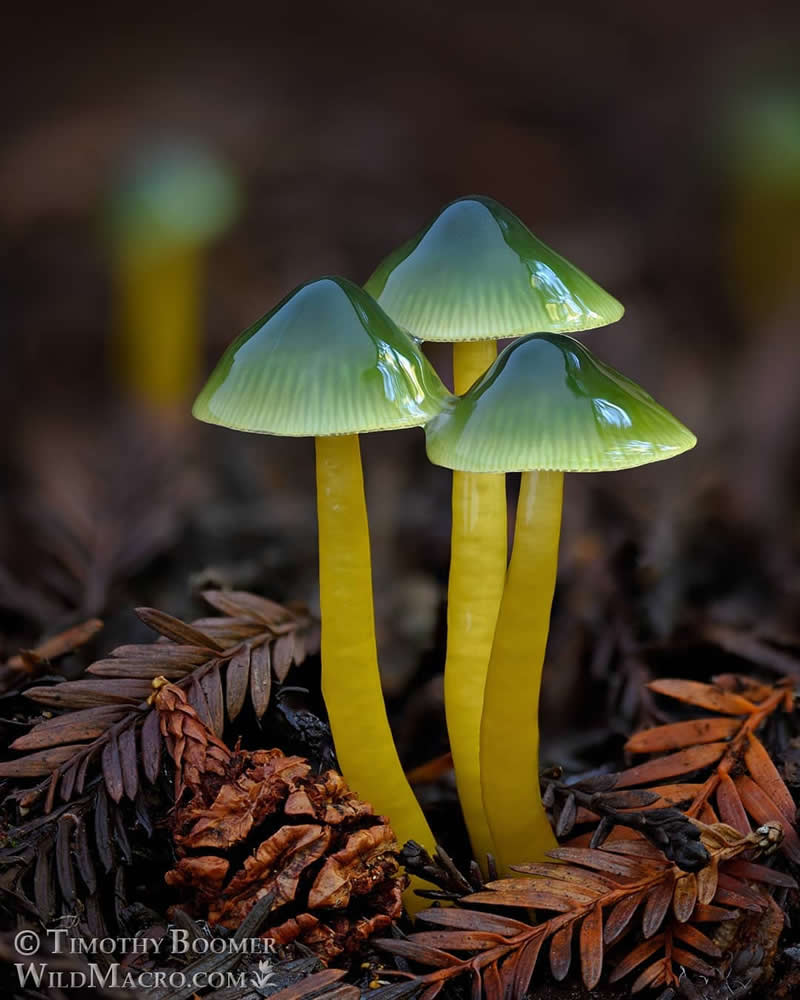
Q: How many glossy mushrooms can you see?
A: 3